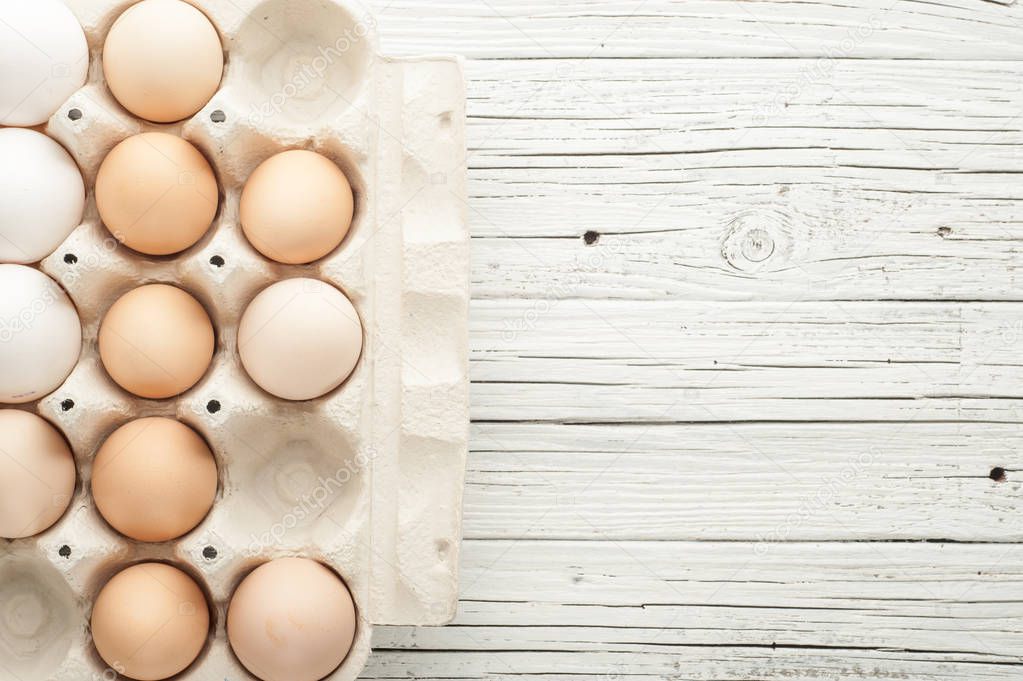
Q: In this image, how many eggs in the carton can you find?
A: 12